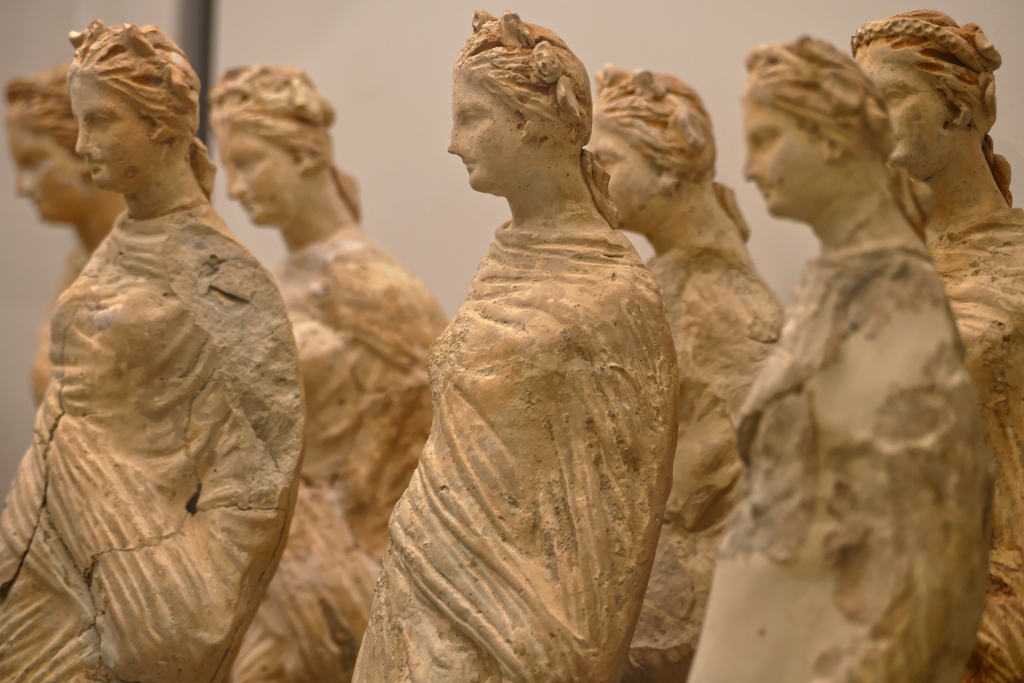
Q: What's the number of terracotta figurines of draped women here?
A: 7